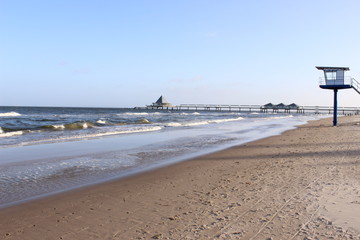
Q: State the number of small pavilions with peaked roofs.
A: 3